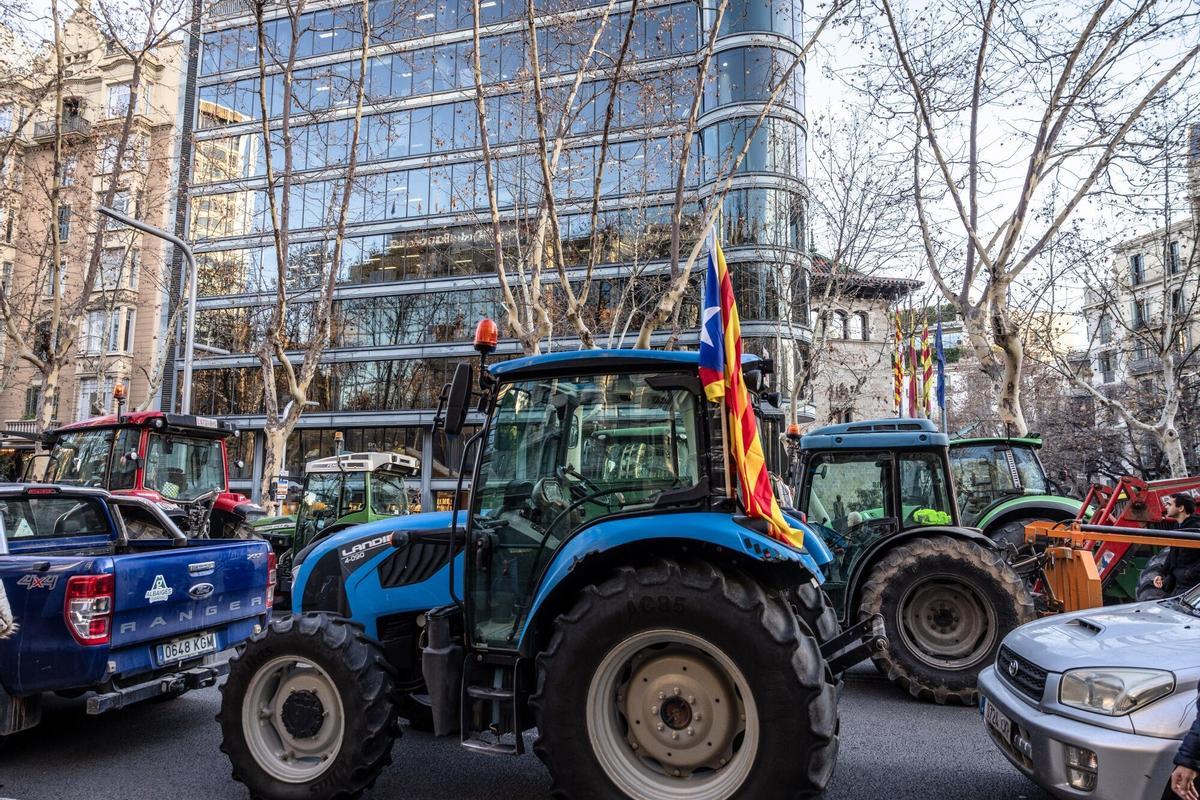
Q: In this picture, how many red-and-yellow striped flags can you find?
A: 4